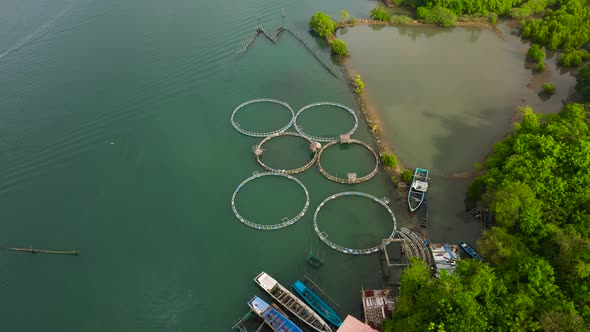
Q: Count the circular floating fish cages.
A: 6